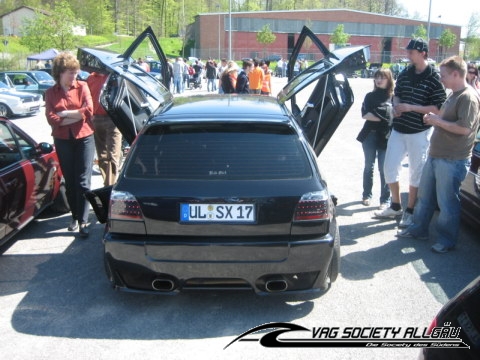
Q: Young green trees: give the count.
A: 4